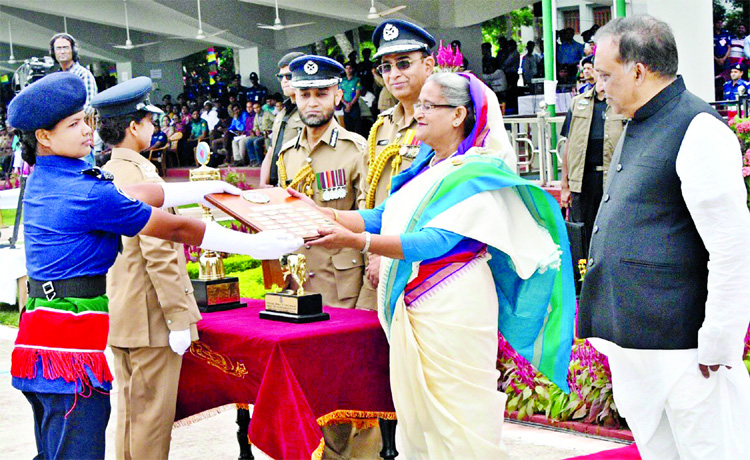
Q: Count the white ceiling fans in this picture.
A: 5